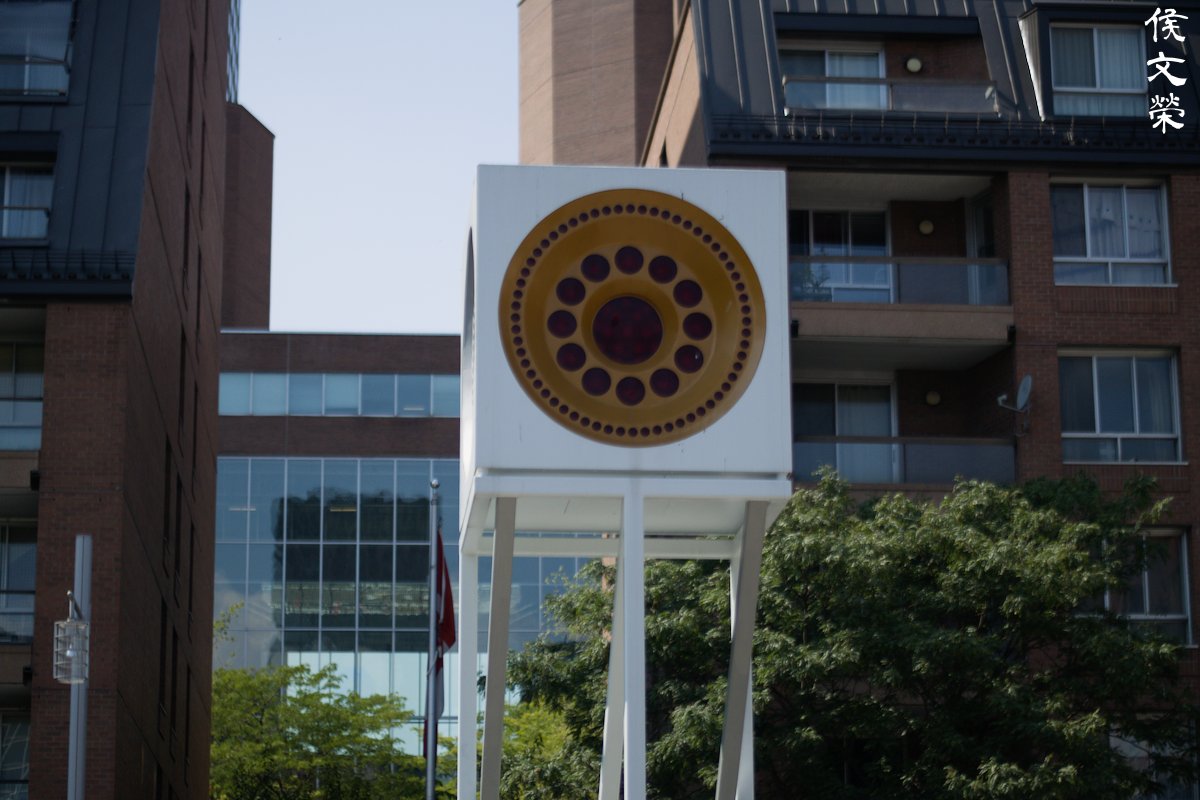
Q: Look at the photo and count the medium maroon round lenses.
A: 12